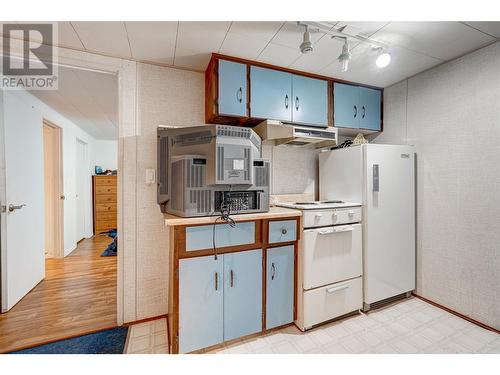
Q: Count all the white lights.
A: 3